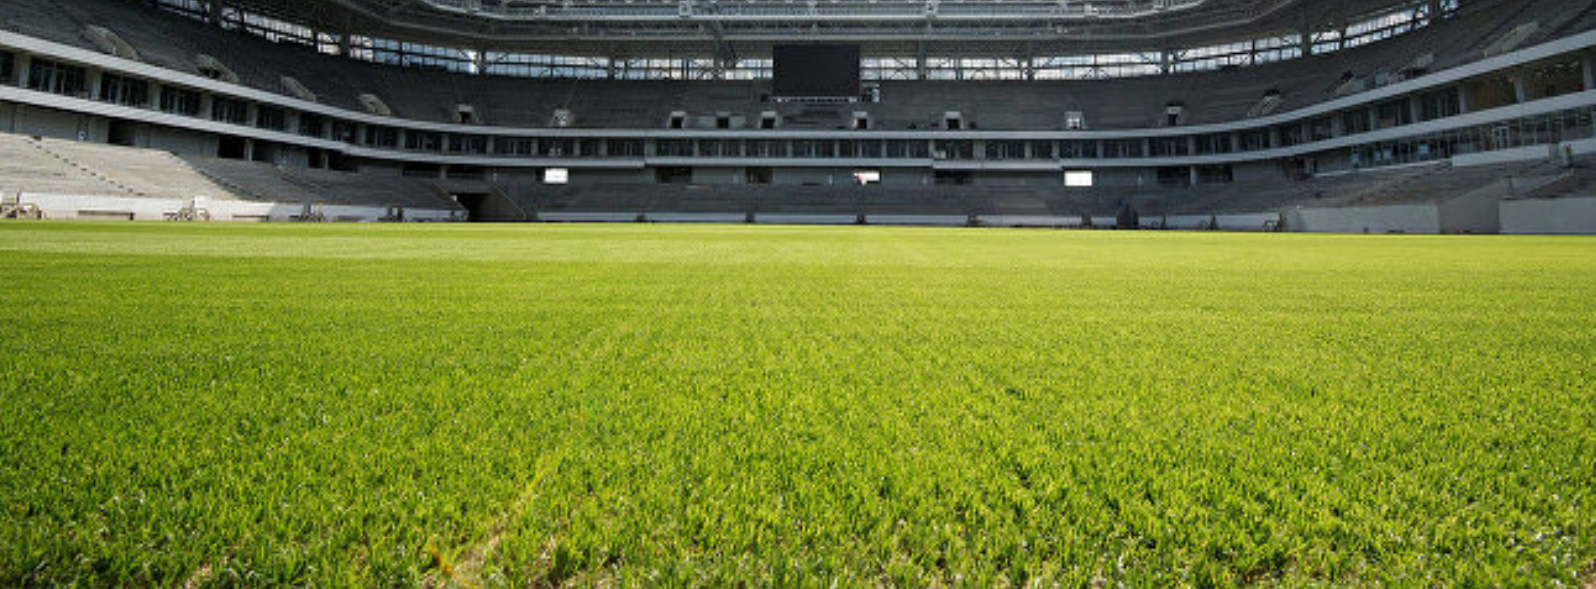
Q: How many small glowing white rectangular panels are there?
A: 3